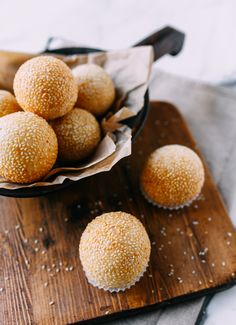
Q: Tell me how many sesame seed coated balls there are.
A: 7